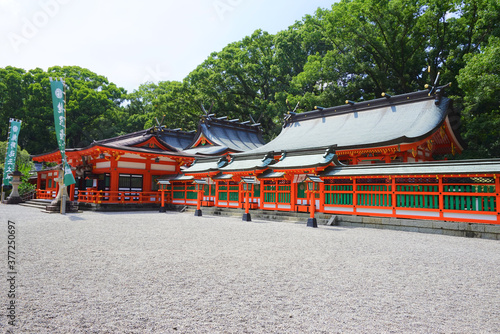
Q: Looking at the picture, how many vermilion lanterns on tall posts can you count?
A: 4